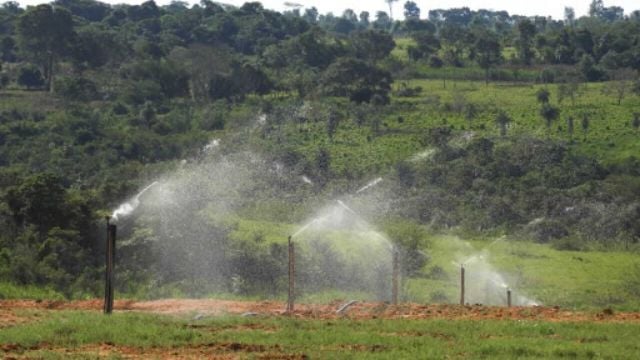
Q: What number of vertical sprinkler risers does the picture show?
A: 5